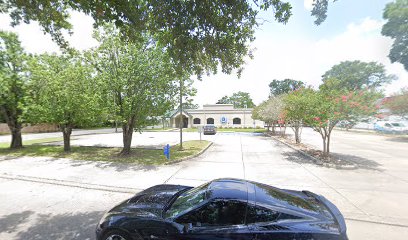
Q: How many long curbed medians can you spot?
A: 2